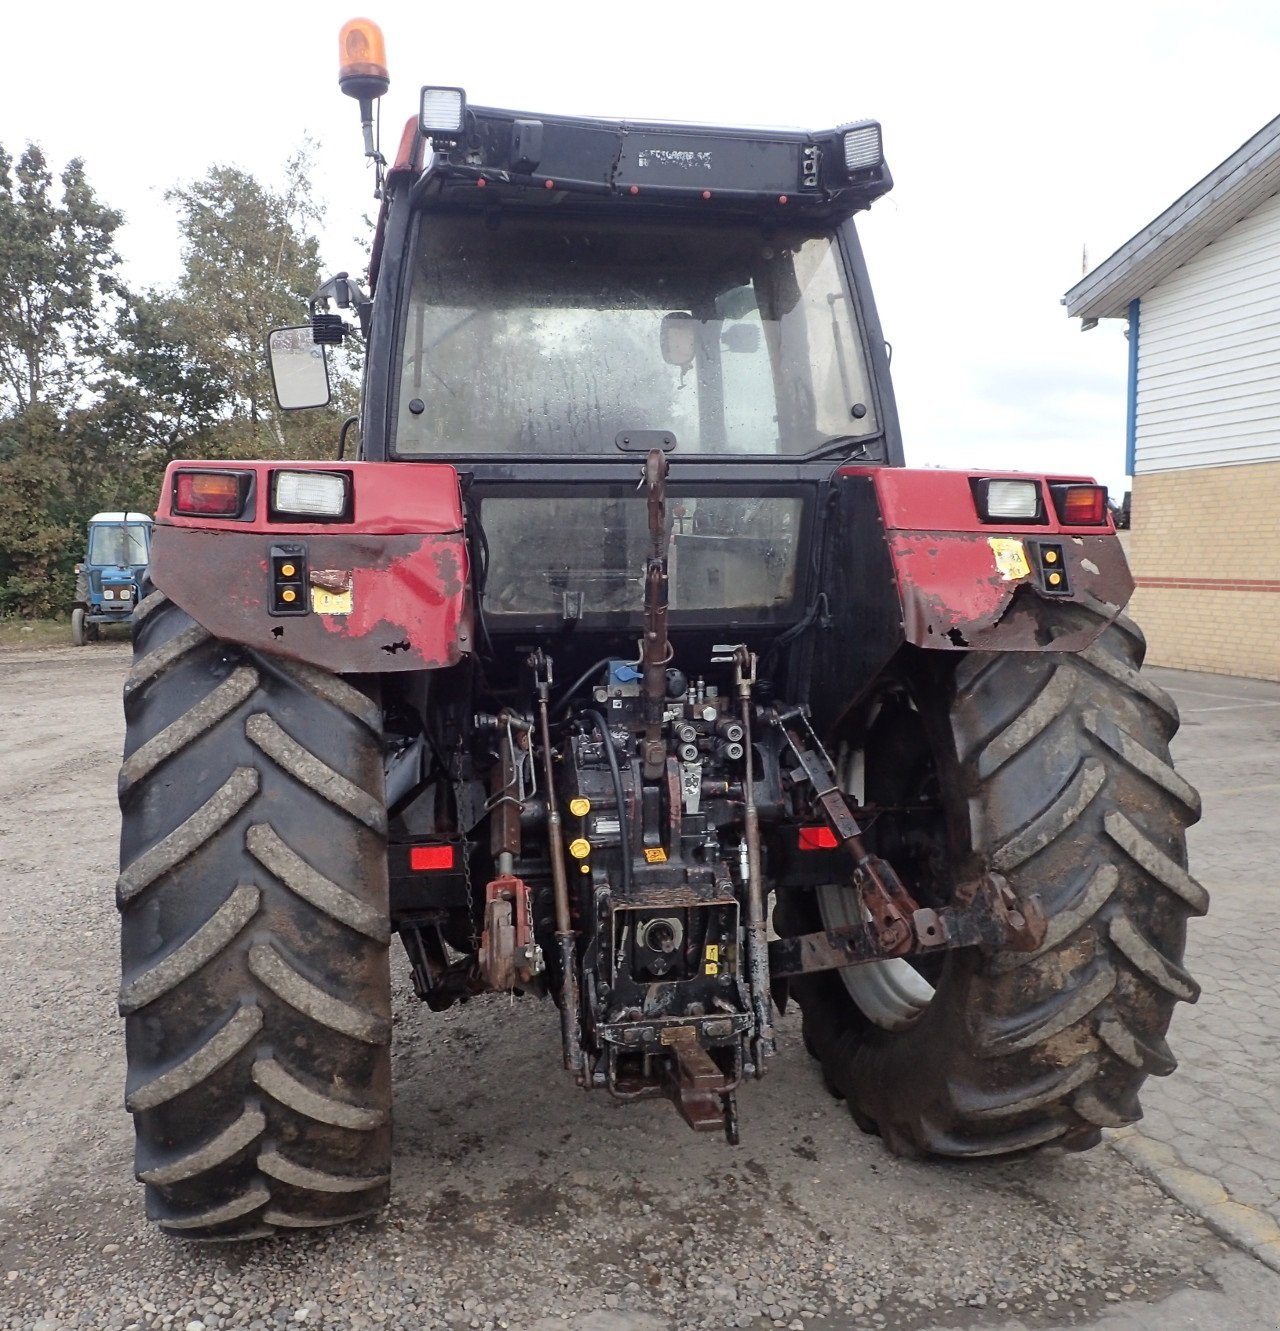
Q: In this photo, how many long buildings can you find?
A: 1